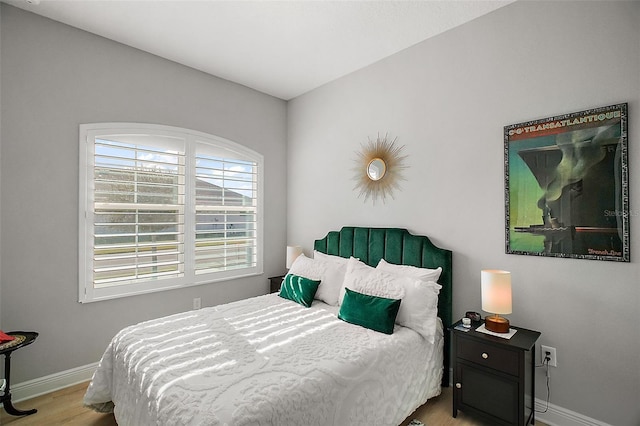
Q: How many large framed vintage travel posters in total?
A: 1